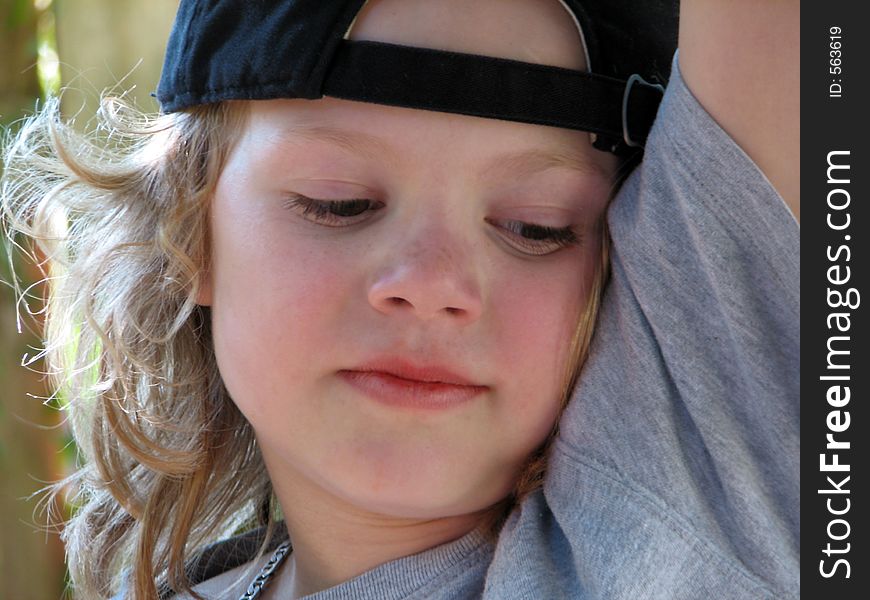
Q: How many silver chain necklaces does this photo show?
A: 1